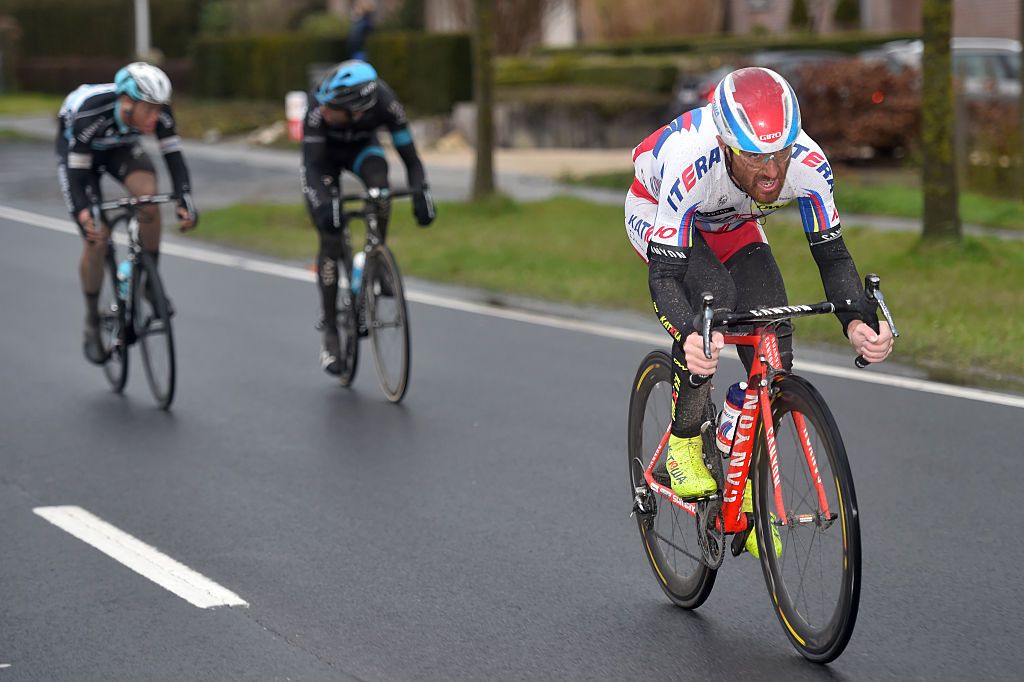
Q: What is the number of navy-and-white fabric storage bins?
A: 0